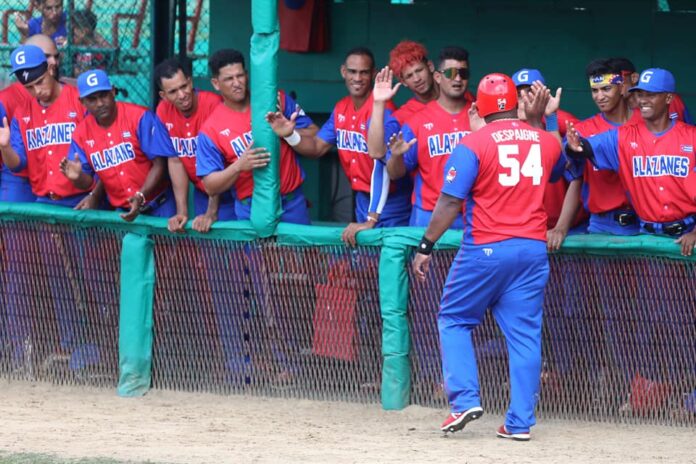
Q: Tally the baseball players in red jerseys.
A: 13